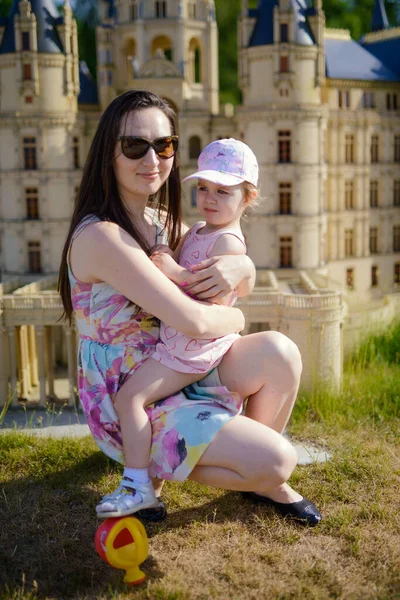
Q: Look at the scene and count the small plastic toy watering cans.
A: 1